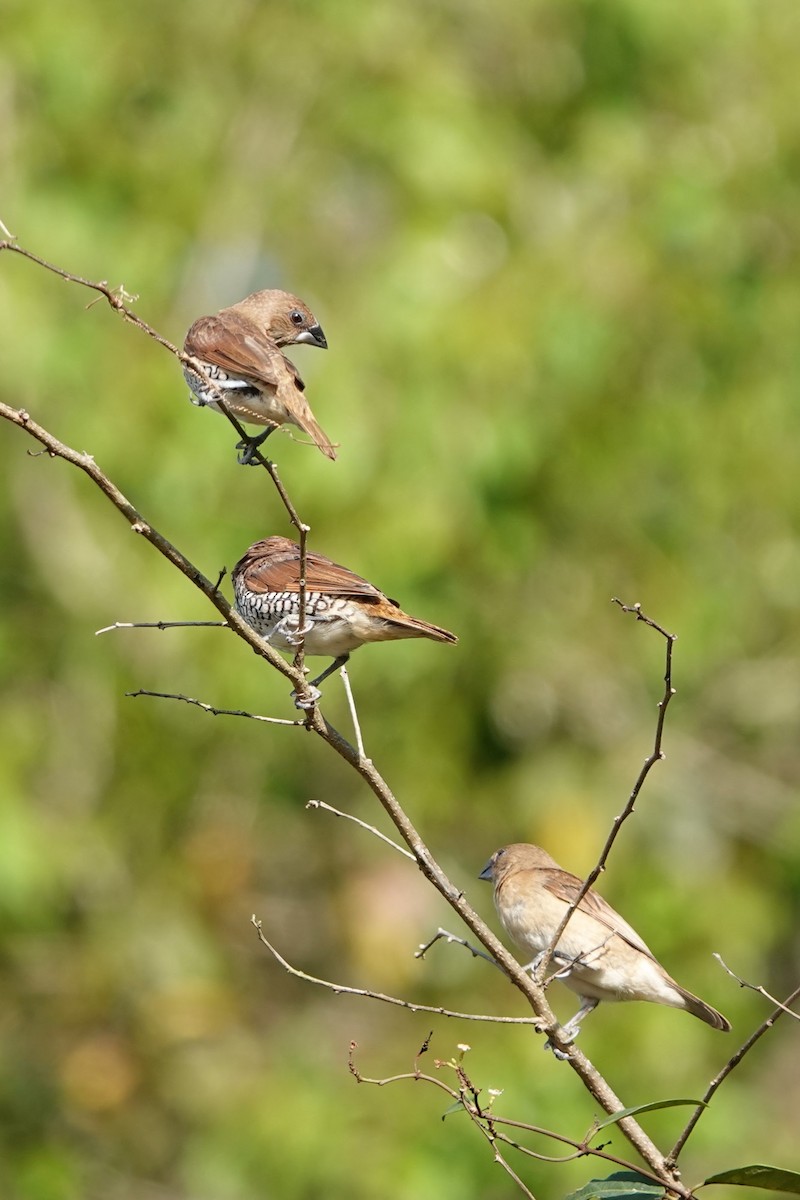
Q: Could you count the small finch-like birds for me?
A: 3